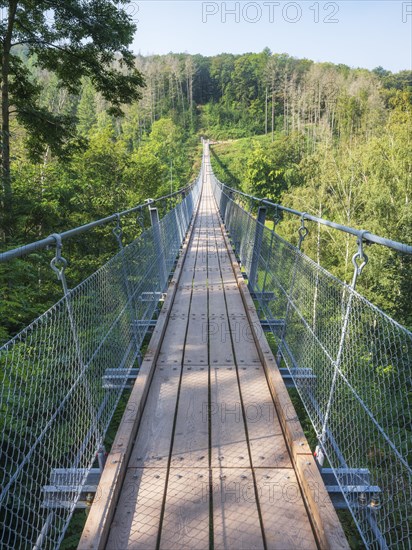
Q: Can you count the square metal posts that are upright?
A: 2